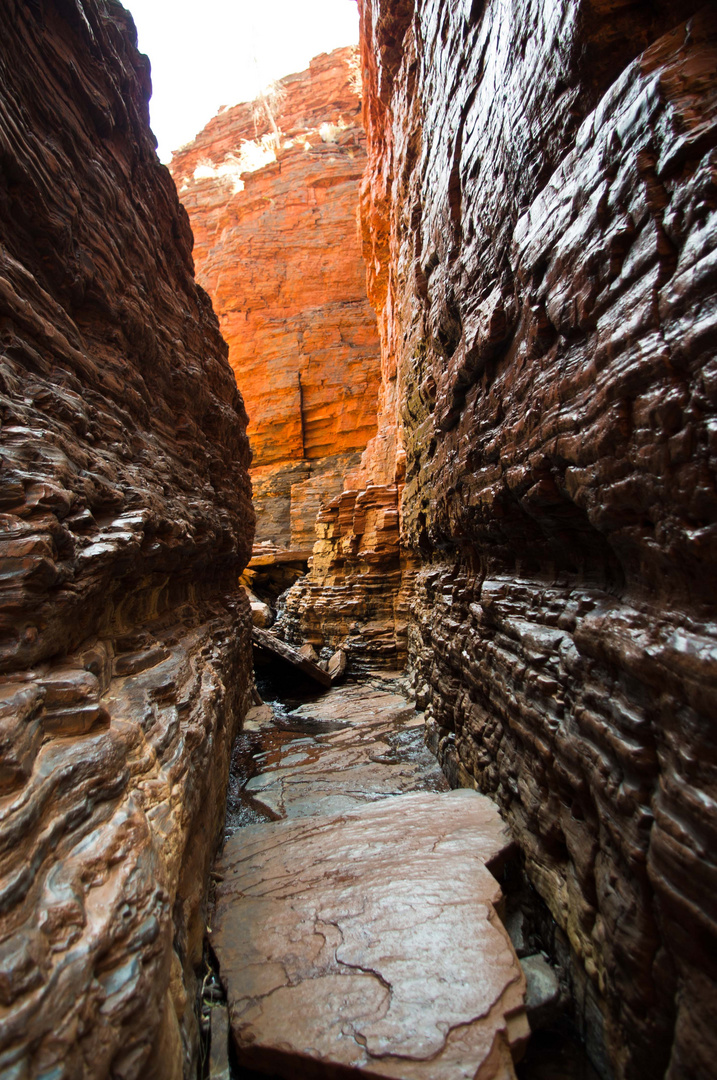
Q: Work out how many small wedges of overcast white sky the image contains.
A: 1